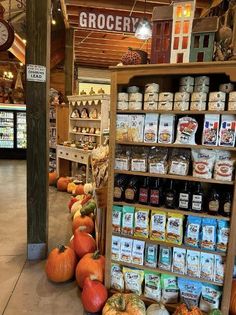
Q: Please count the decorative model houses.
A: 3